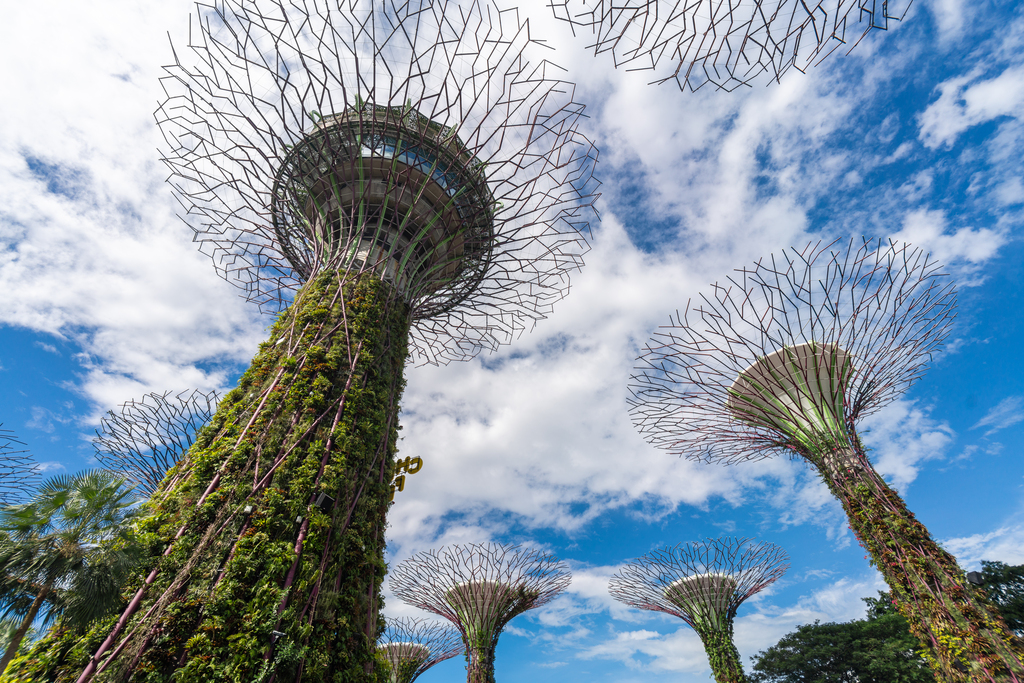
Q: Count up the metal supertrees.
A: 8